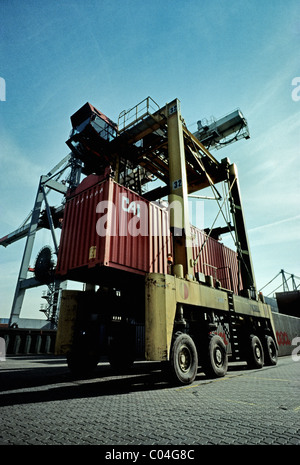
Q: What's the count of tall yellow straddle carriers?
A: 1